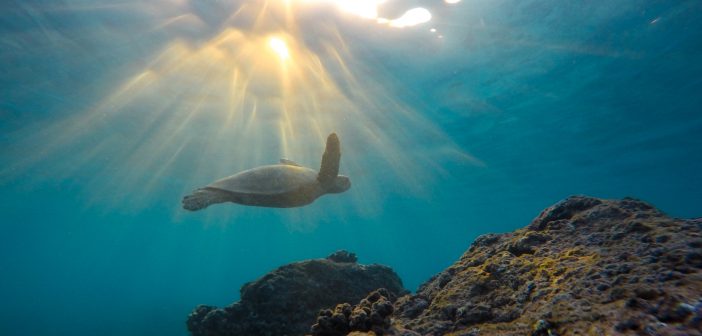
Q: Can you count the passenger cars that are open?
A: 0